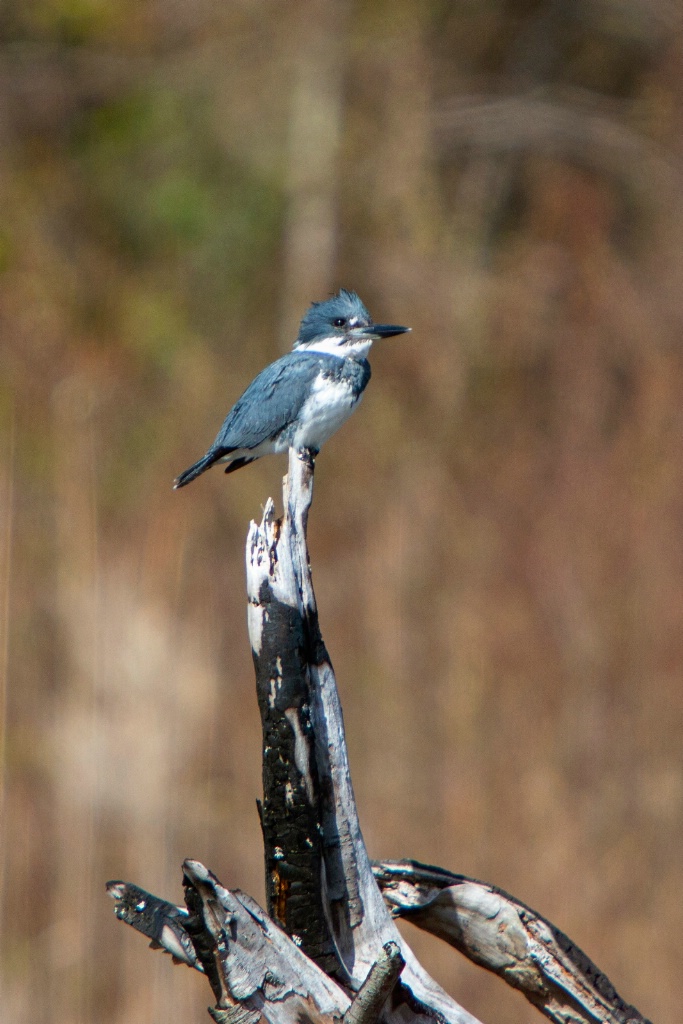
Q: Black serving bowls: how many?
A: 0